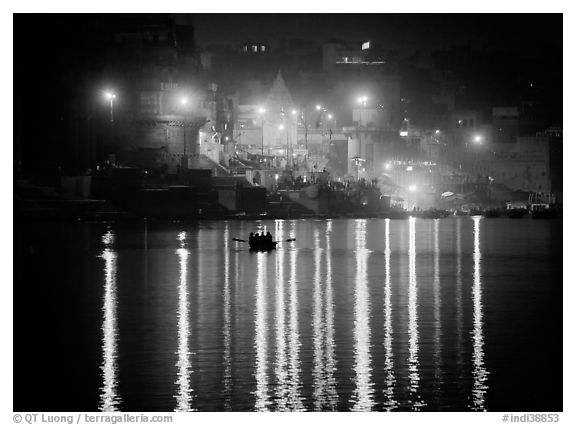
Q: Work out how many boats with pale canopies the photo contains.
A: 2